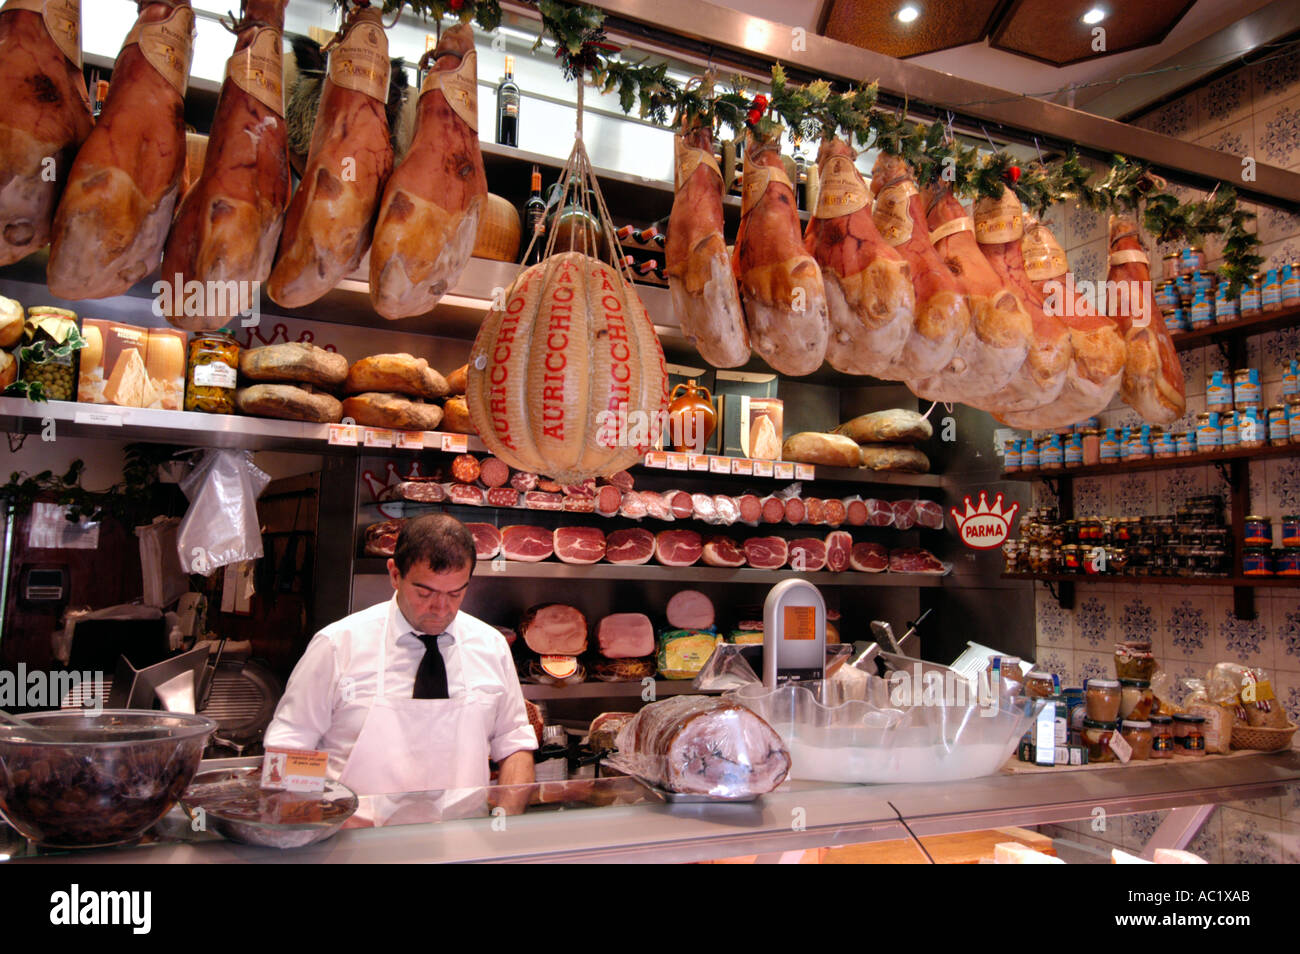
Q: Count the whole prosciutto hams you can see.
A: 13